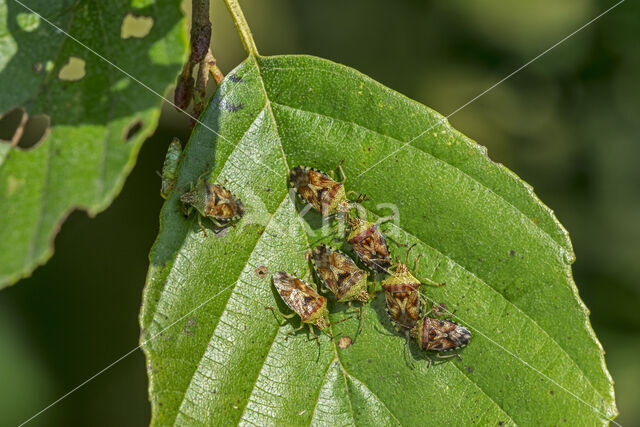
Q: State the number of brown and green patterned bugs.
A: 7